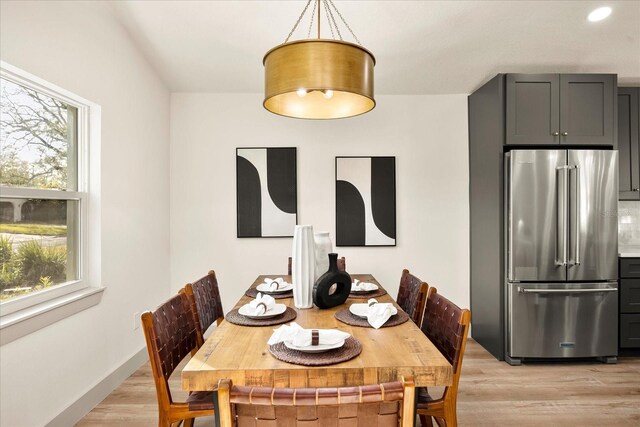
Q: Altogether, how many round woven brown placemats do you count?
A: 5